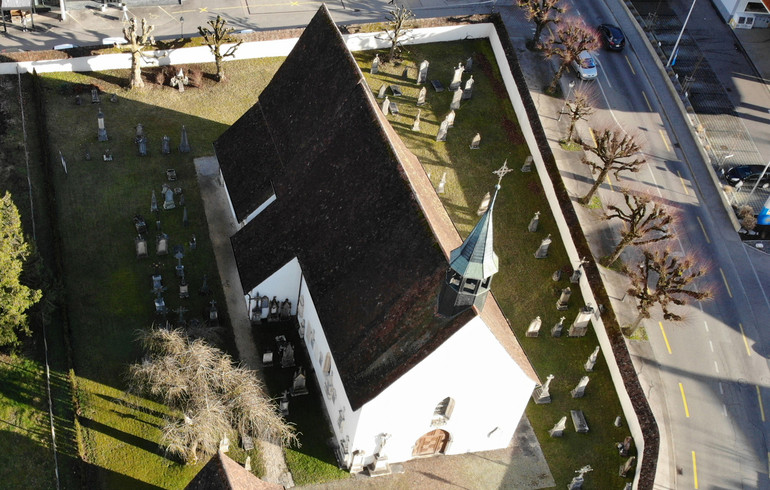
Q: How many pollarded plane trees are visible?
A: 9